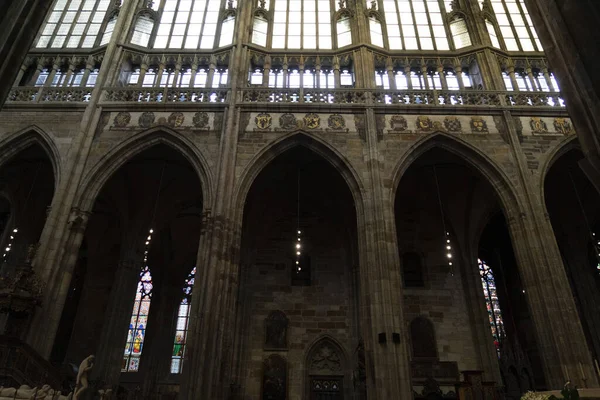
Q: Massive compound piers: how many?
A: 4